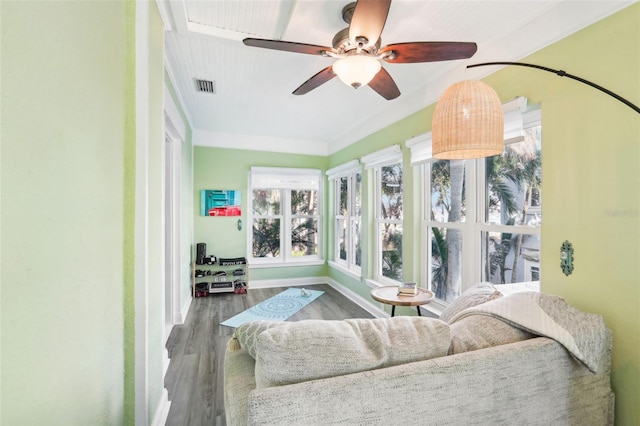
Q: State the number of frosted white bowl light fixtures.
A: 1